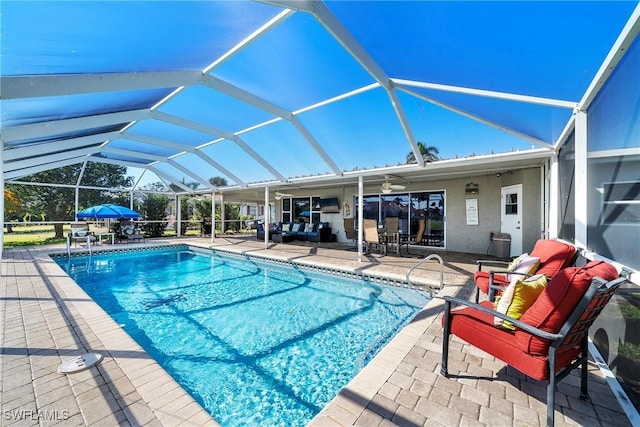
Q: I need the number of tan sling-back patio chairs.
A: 4